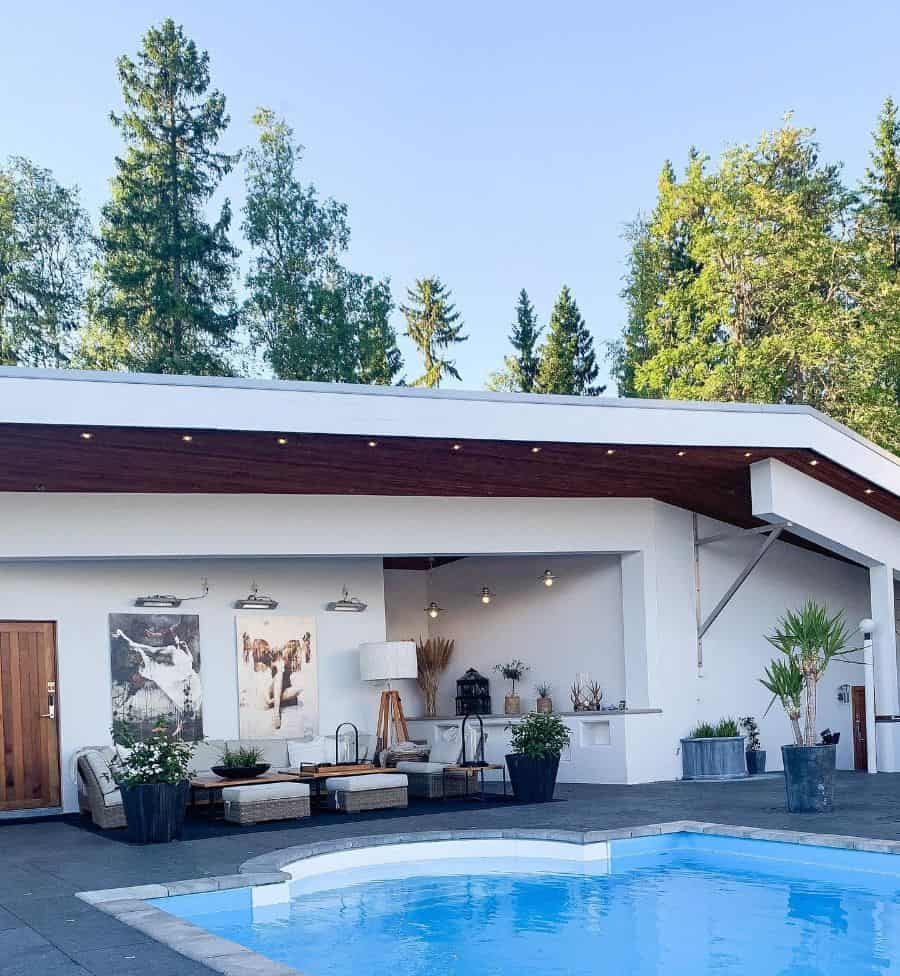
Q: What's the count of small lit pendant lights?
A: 3